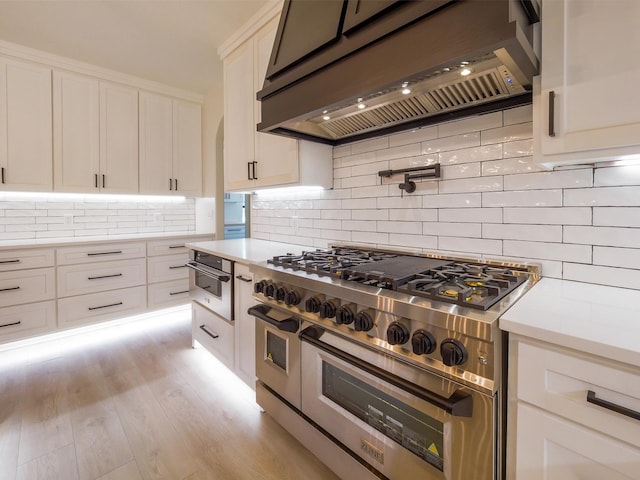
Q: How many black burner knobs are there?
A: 11